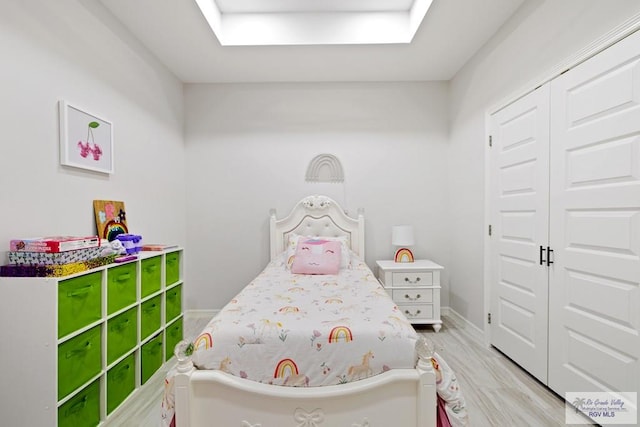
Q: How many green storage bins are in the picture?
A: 12